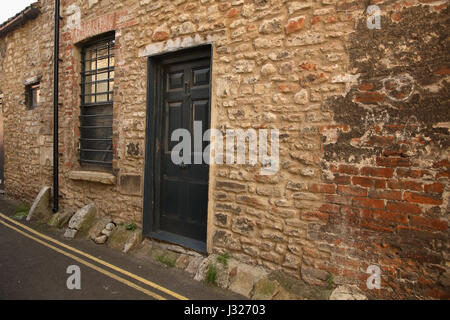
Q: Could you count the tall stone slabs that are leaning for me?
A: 2